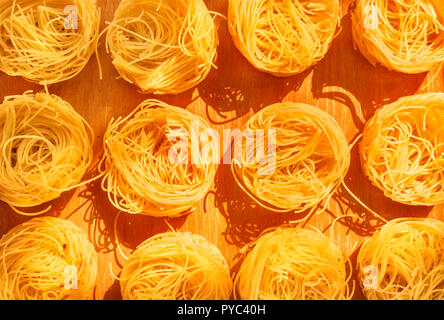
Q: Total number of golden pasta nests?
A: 12